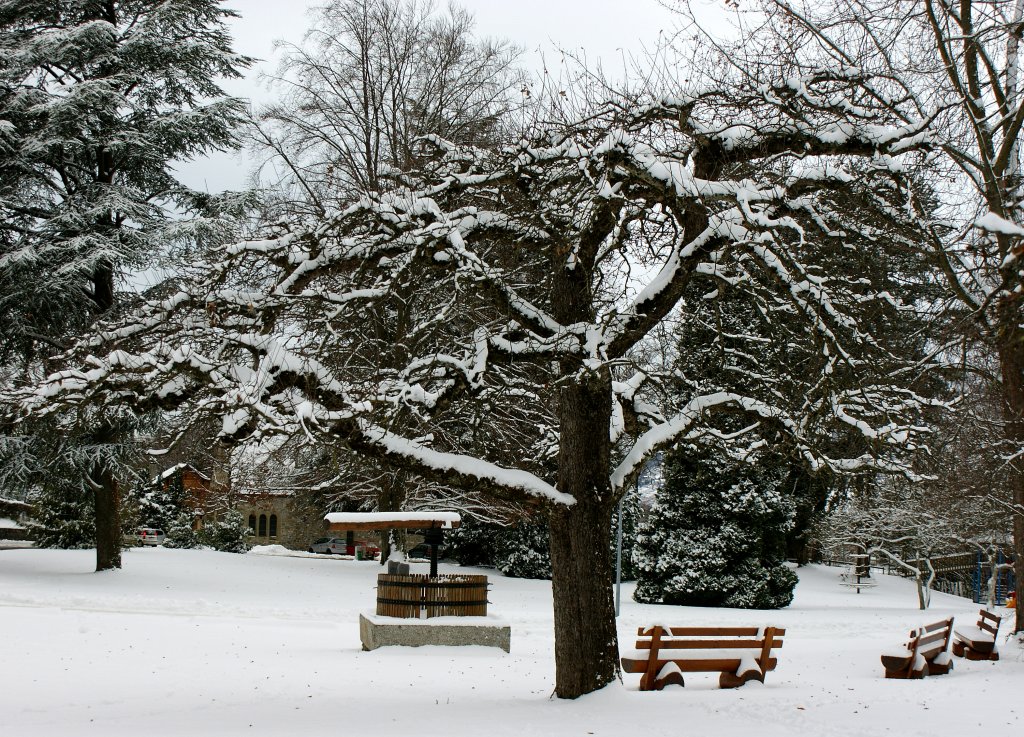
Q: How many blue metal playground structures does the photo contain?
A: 1